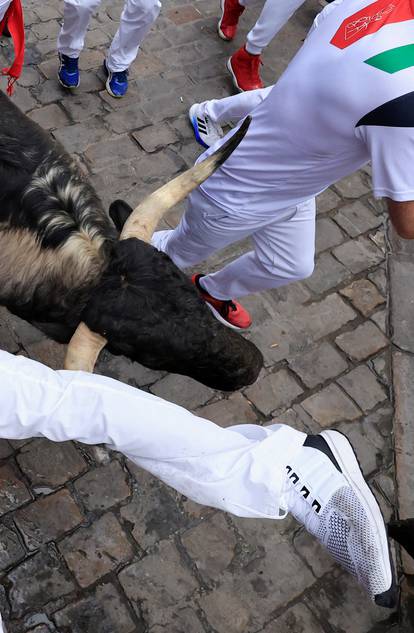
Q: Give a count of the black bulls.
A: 1